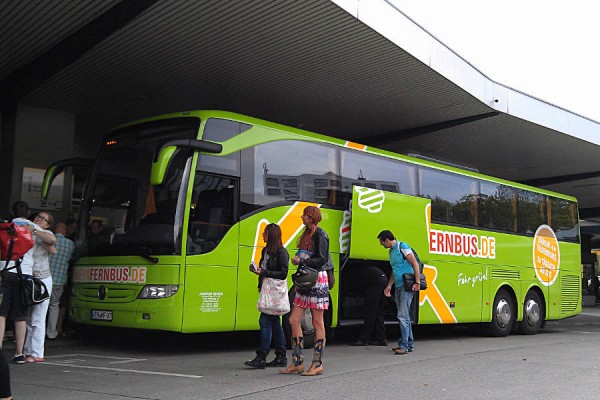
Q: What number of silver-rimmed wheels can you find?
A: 3